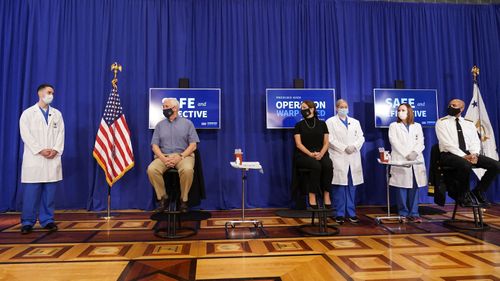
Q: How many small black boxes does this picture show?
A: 3